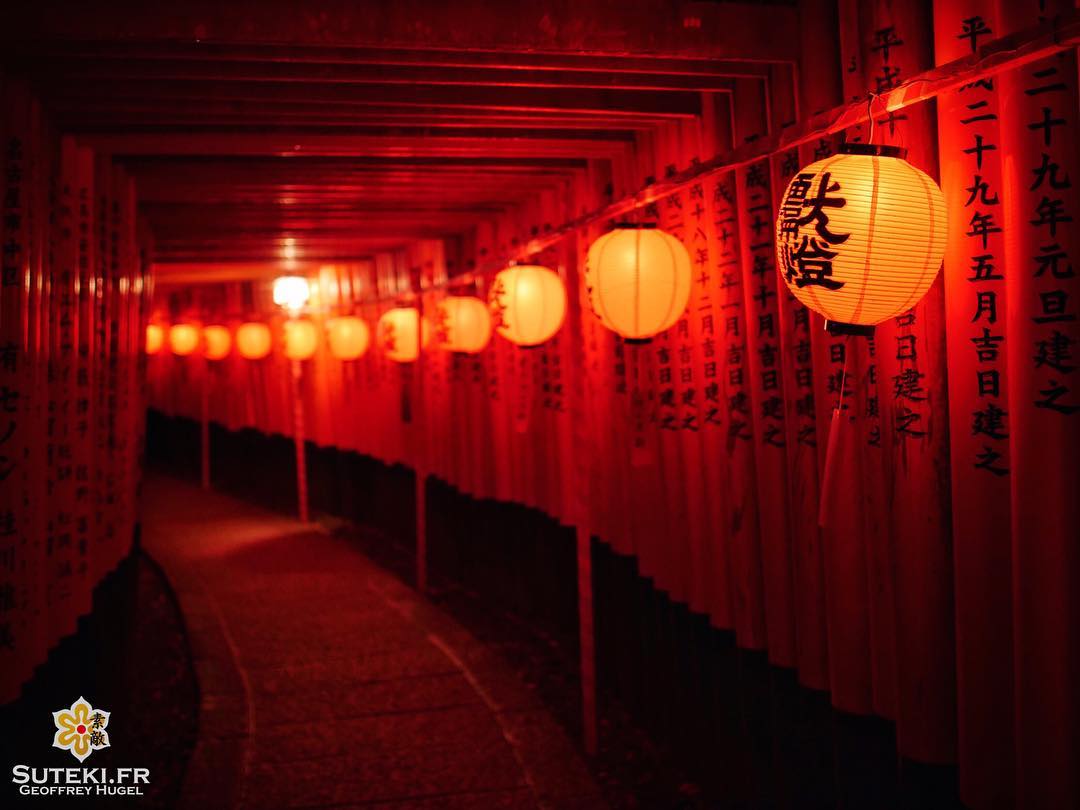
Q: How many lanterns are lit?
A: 11